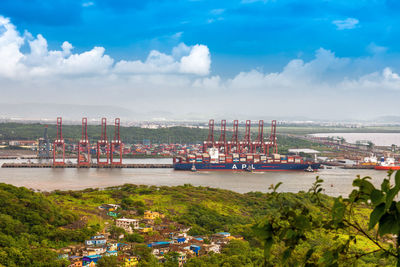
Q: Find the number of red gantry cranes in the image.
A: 10